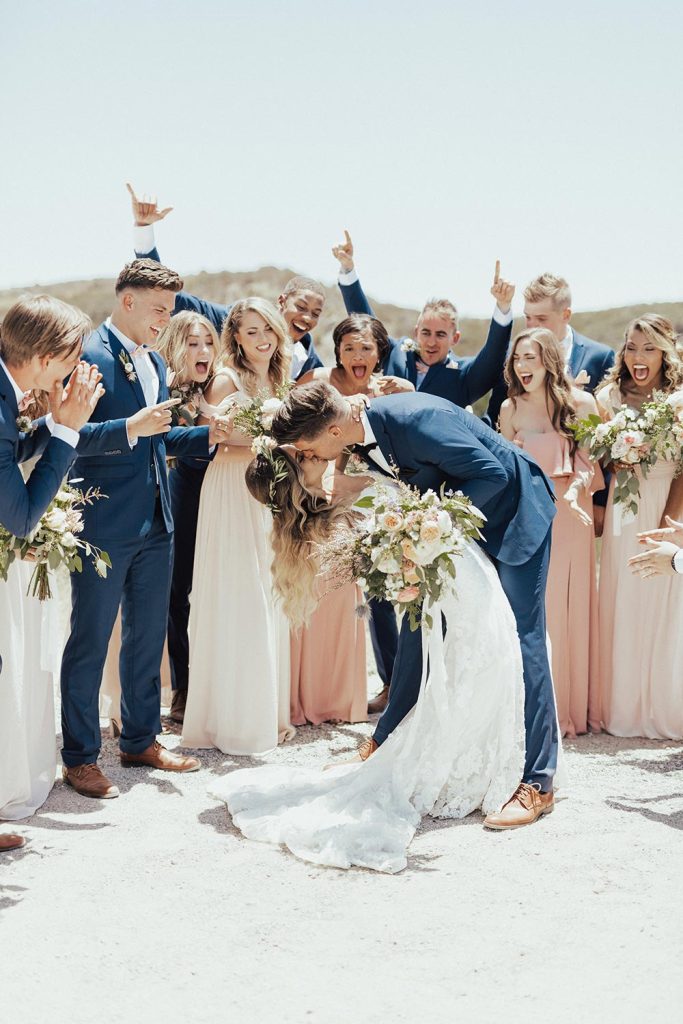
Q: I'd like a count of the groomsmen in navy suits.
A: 5